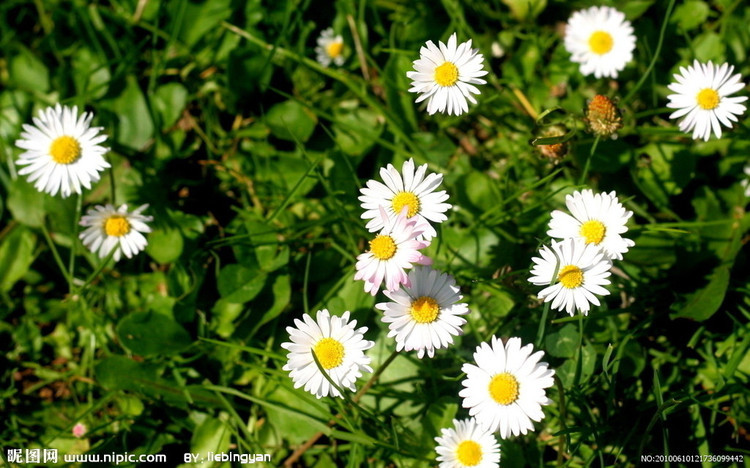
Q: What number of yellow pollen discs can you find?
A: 14